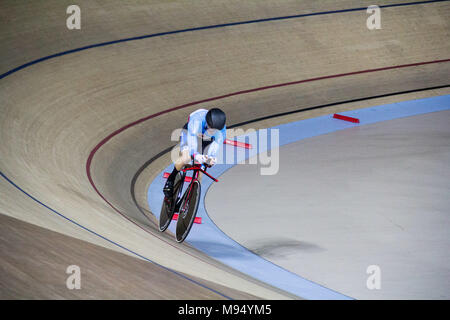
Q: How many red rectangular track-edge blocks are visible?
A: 4